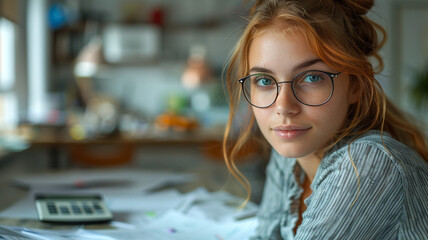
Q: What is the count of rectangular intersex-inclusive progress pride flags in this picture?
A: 0